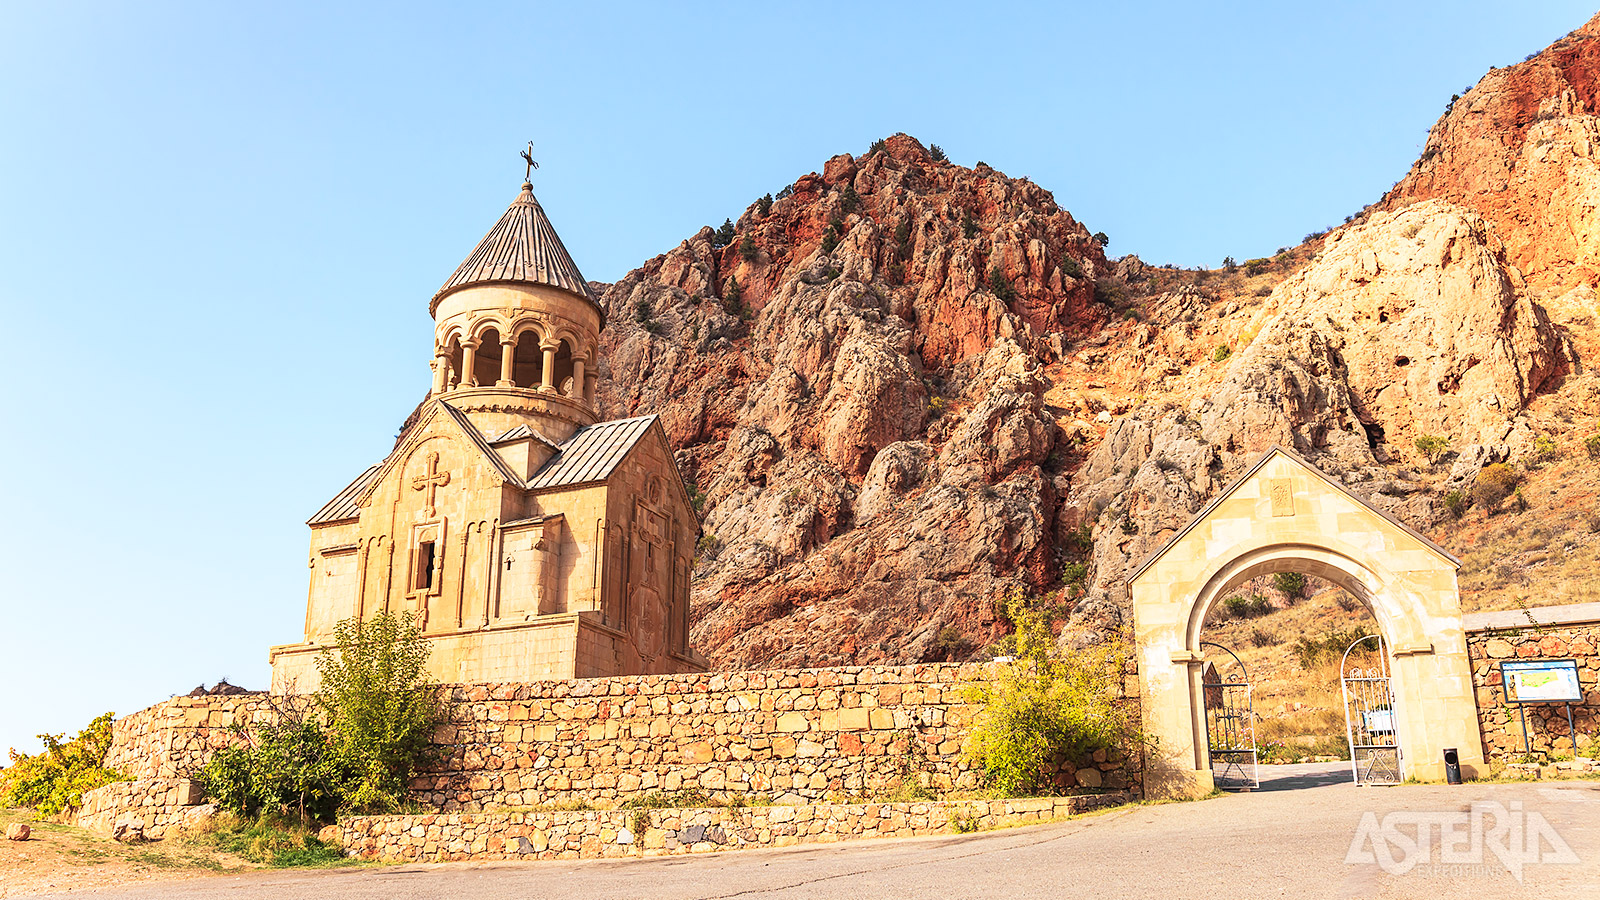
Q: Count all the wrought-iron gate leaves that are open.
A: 2